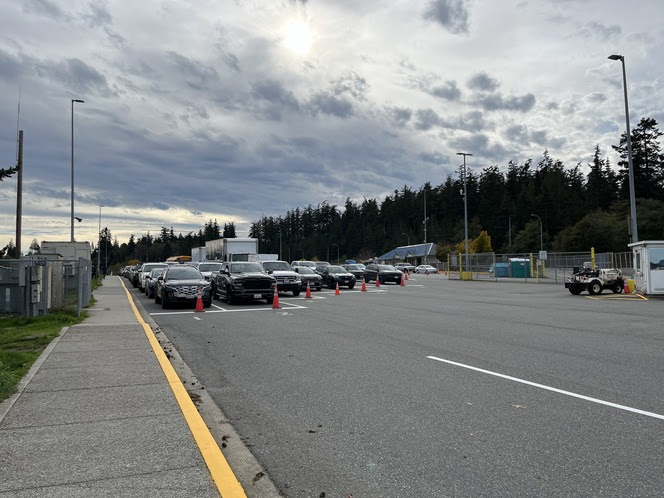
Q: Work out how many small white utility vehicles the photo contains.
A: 1